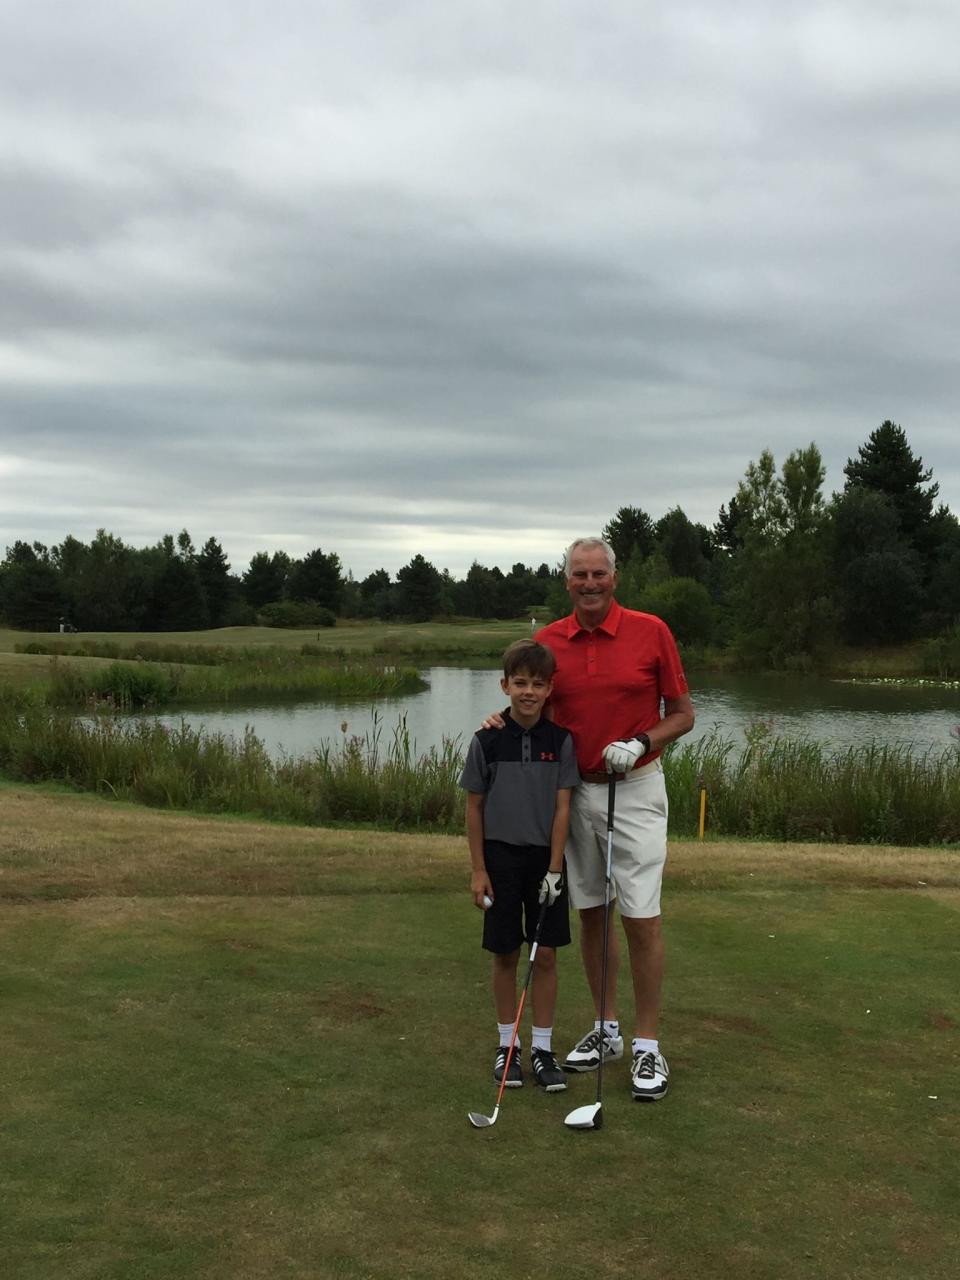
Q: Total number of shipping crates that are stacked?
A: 0